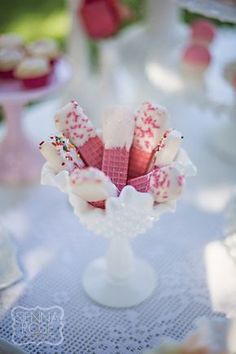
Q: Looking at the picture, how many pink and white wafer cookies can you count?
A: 7